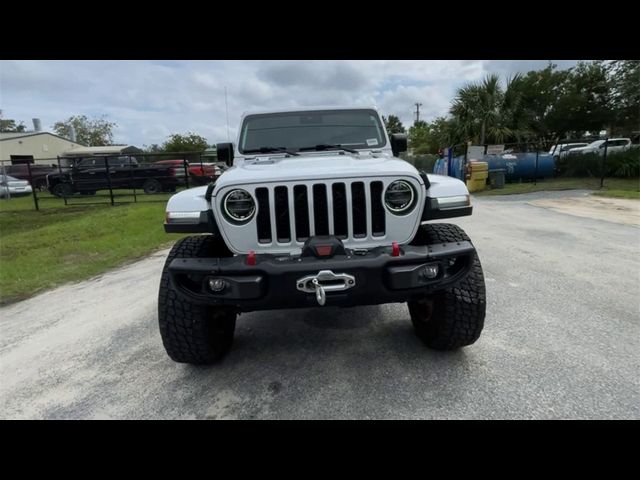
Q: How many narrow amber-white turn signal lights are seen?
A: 2